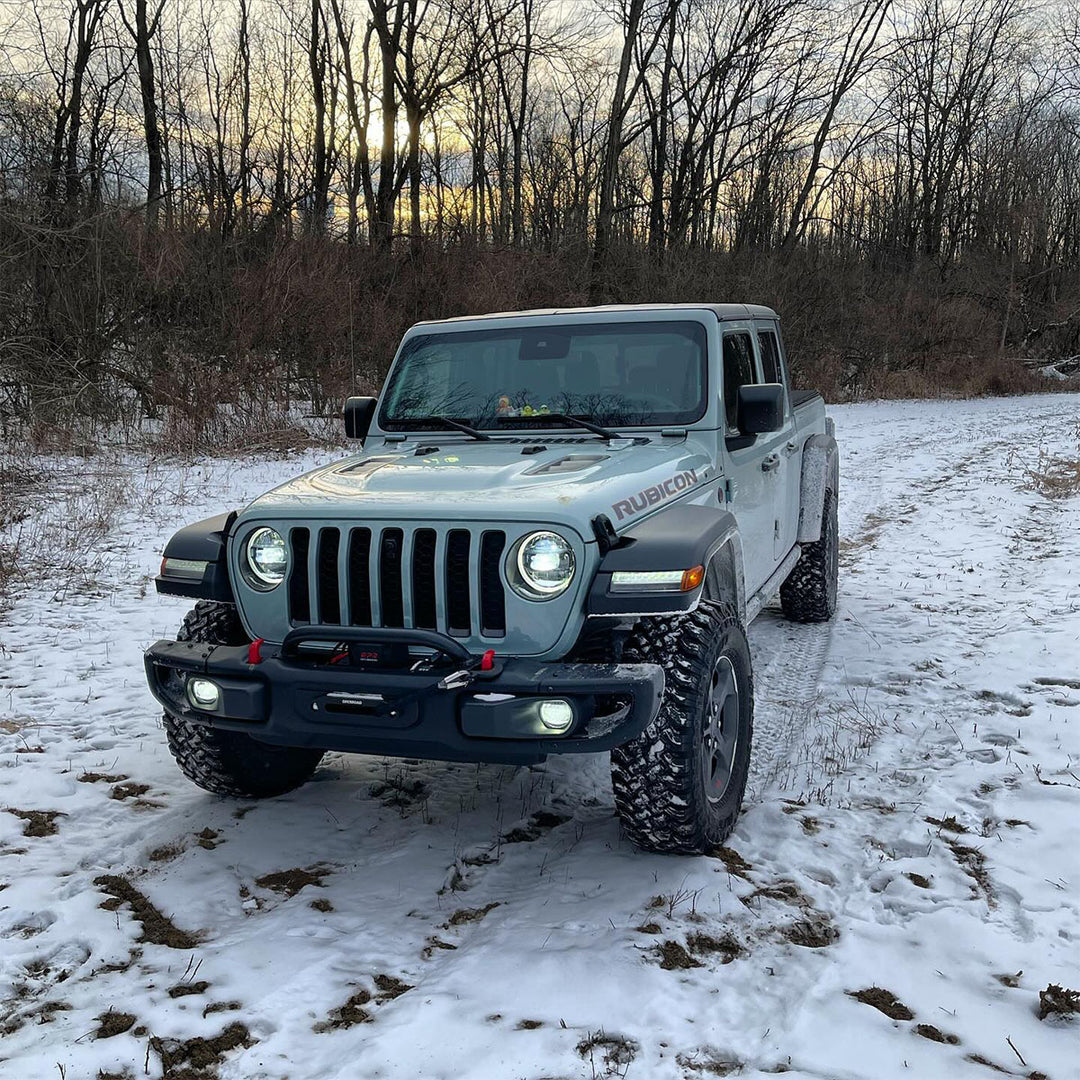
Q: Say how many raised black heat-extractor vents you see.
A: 2